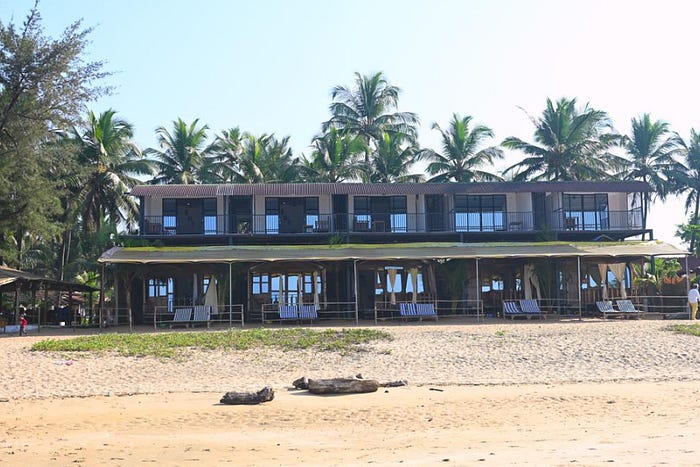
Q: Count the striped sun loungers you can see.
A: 10